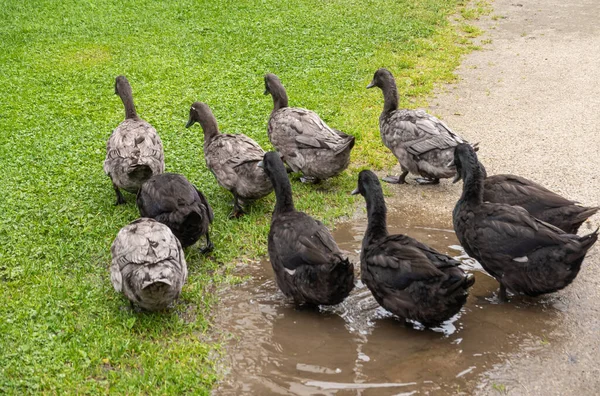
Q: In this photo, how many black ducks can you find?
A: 5